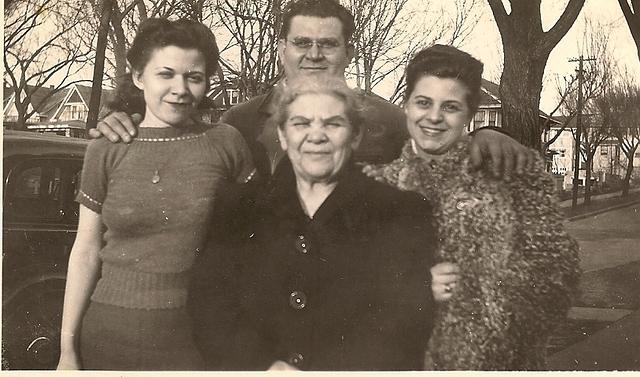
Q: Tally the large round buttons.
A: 3